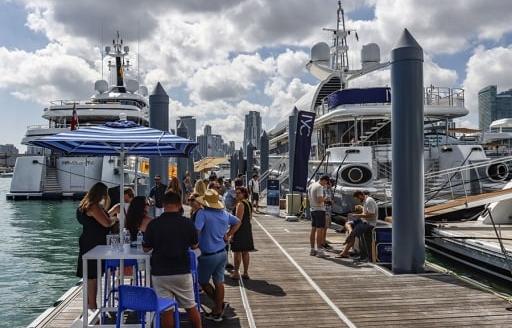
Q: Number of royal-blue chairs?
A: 3